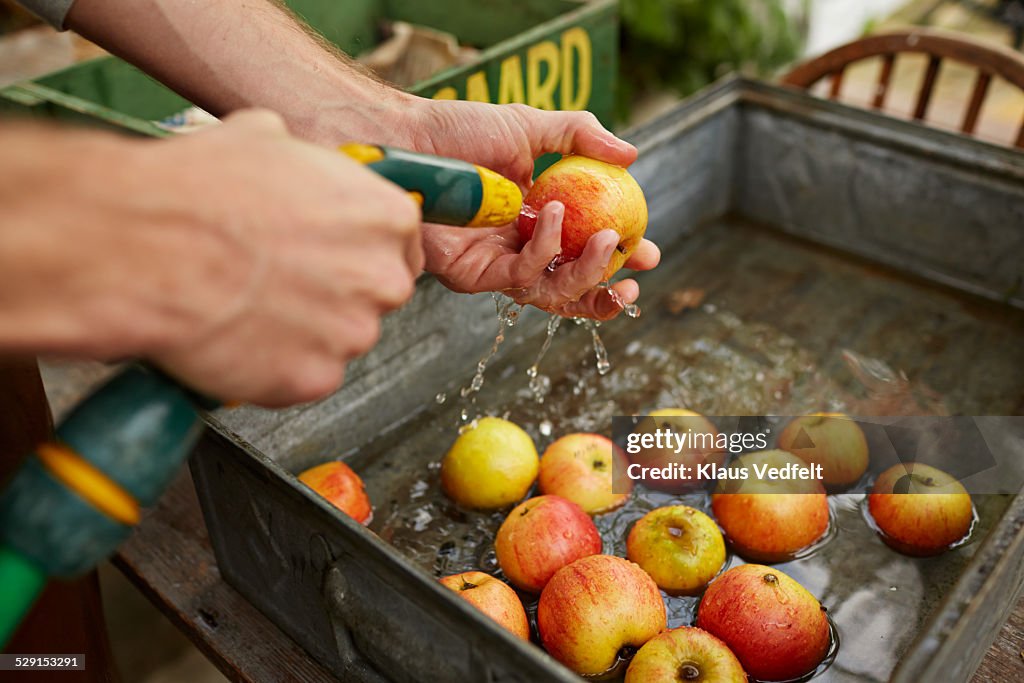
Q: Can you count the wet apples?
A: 14